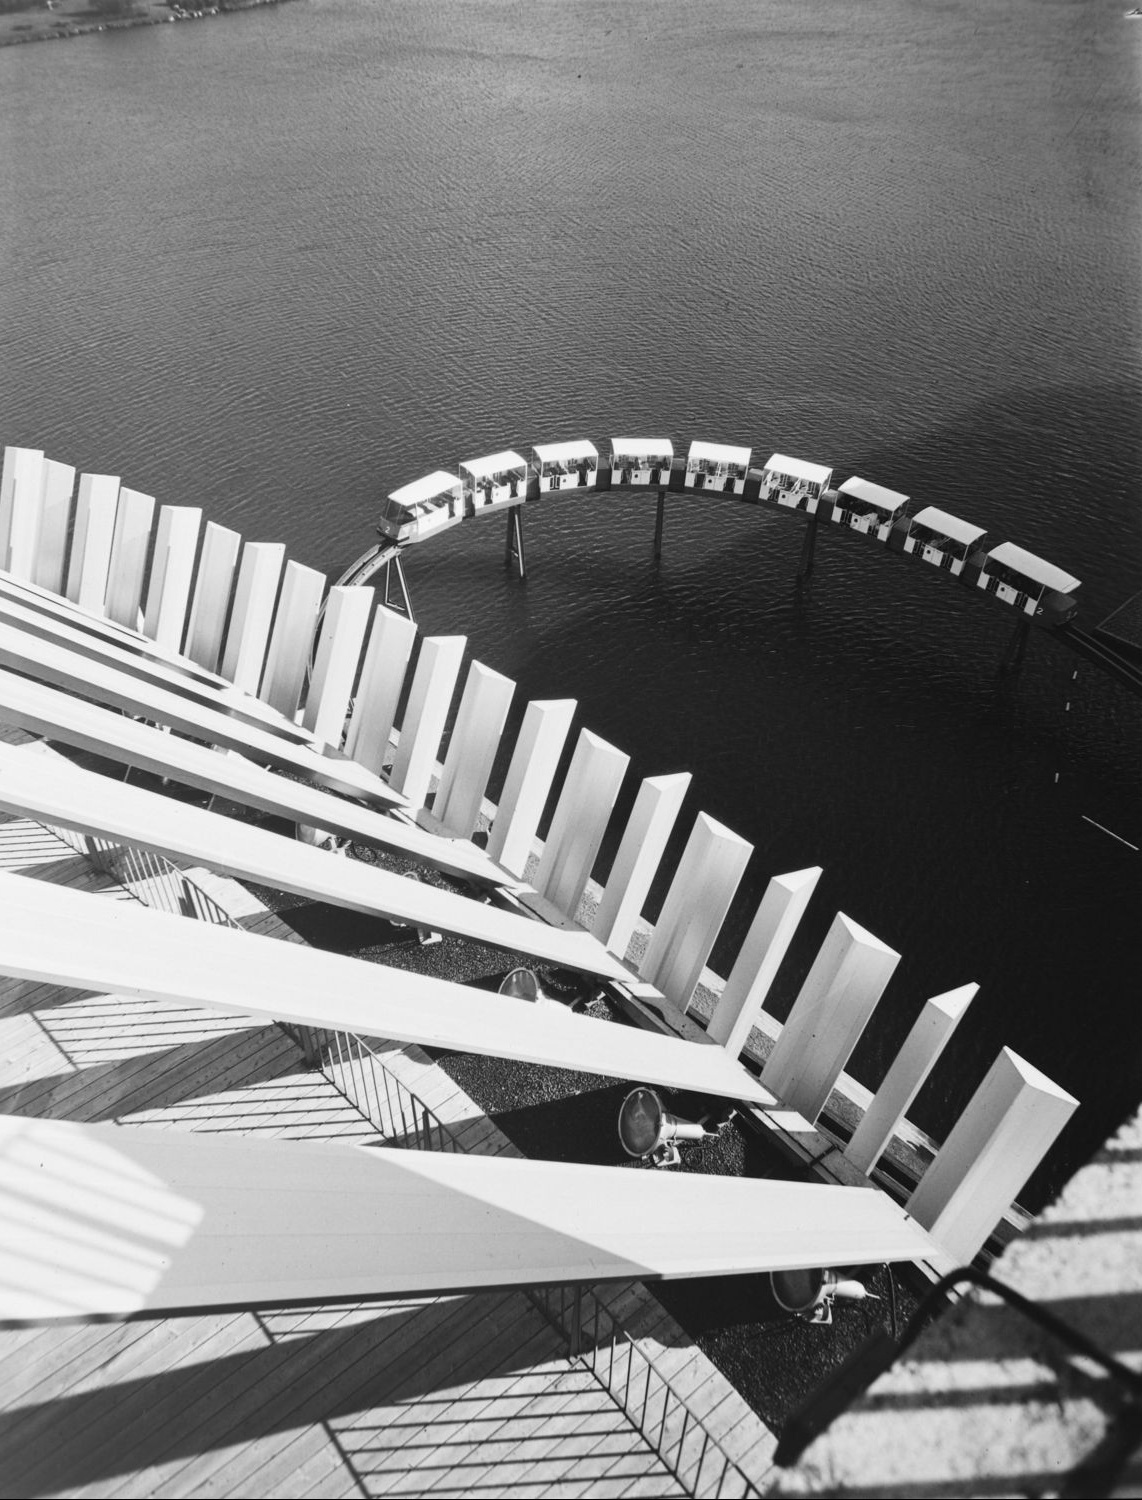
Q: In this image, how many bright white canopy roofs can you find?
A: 9